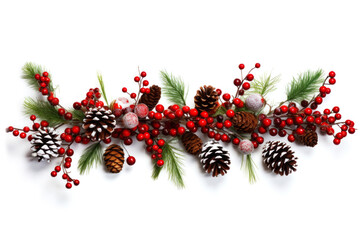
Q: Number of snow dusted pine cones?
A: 4